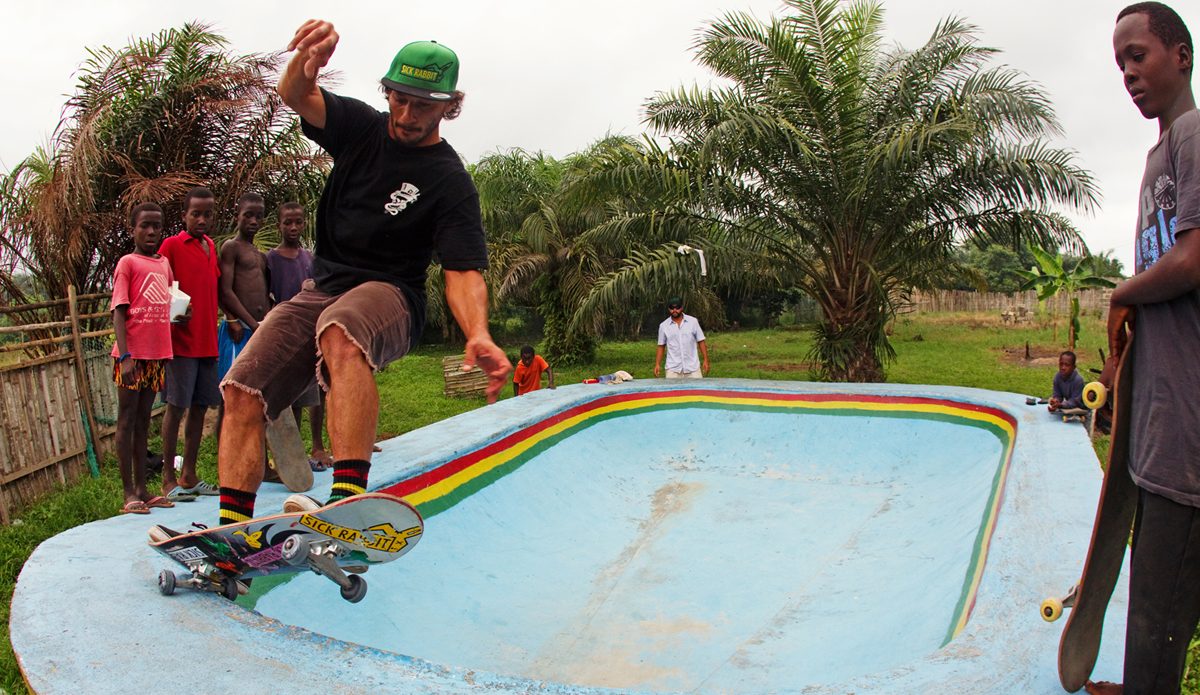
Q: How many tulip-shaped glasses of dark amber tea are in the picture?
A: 0